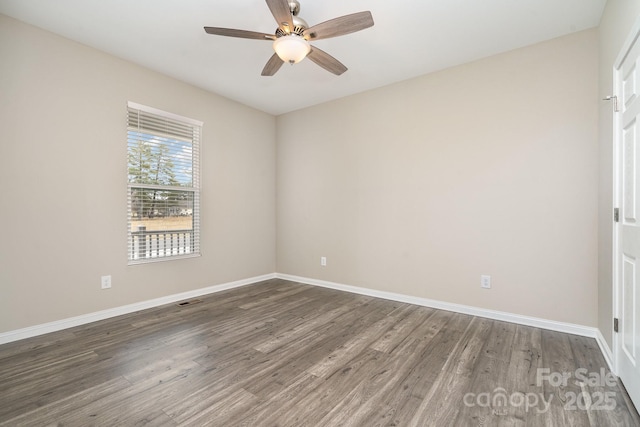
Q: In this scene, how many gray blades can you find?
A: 5